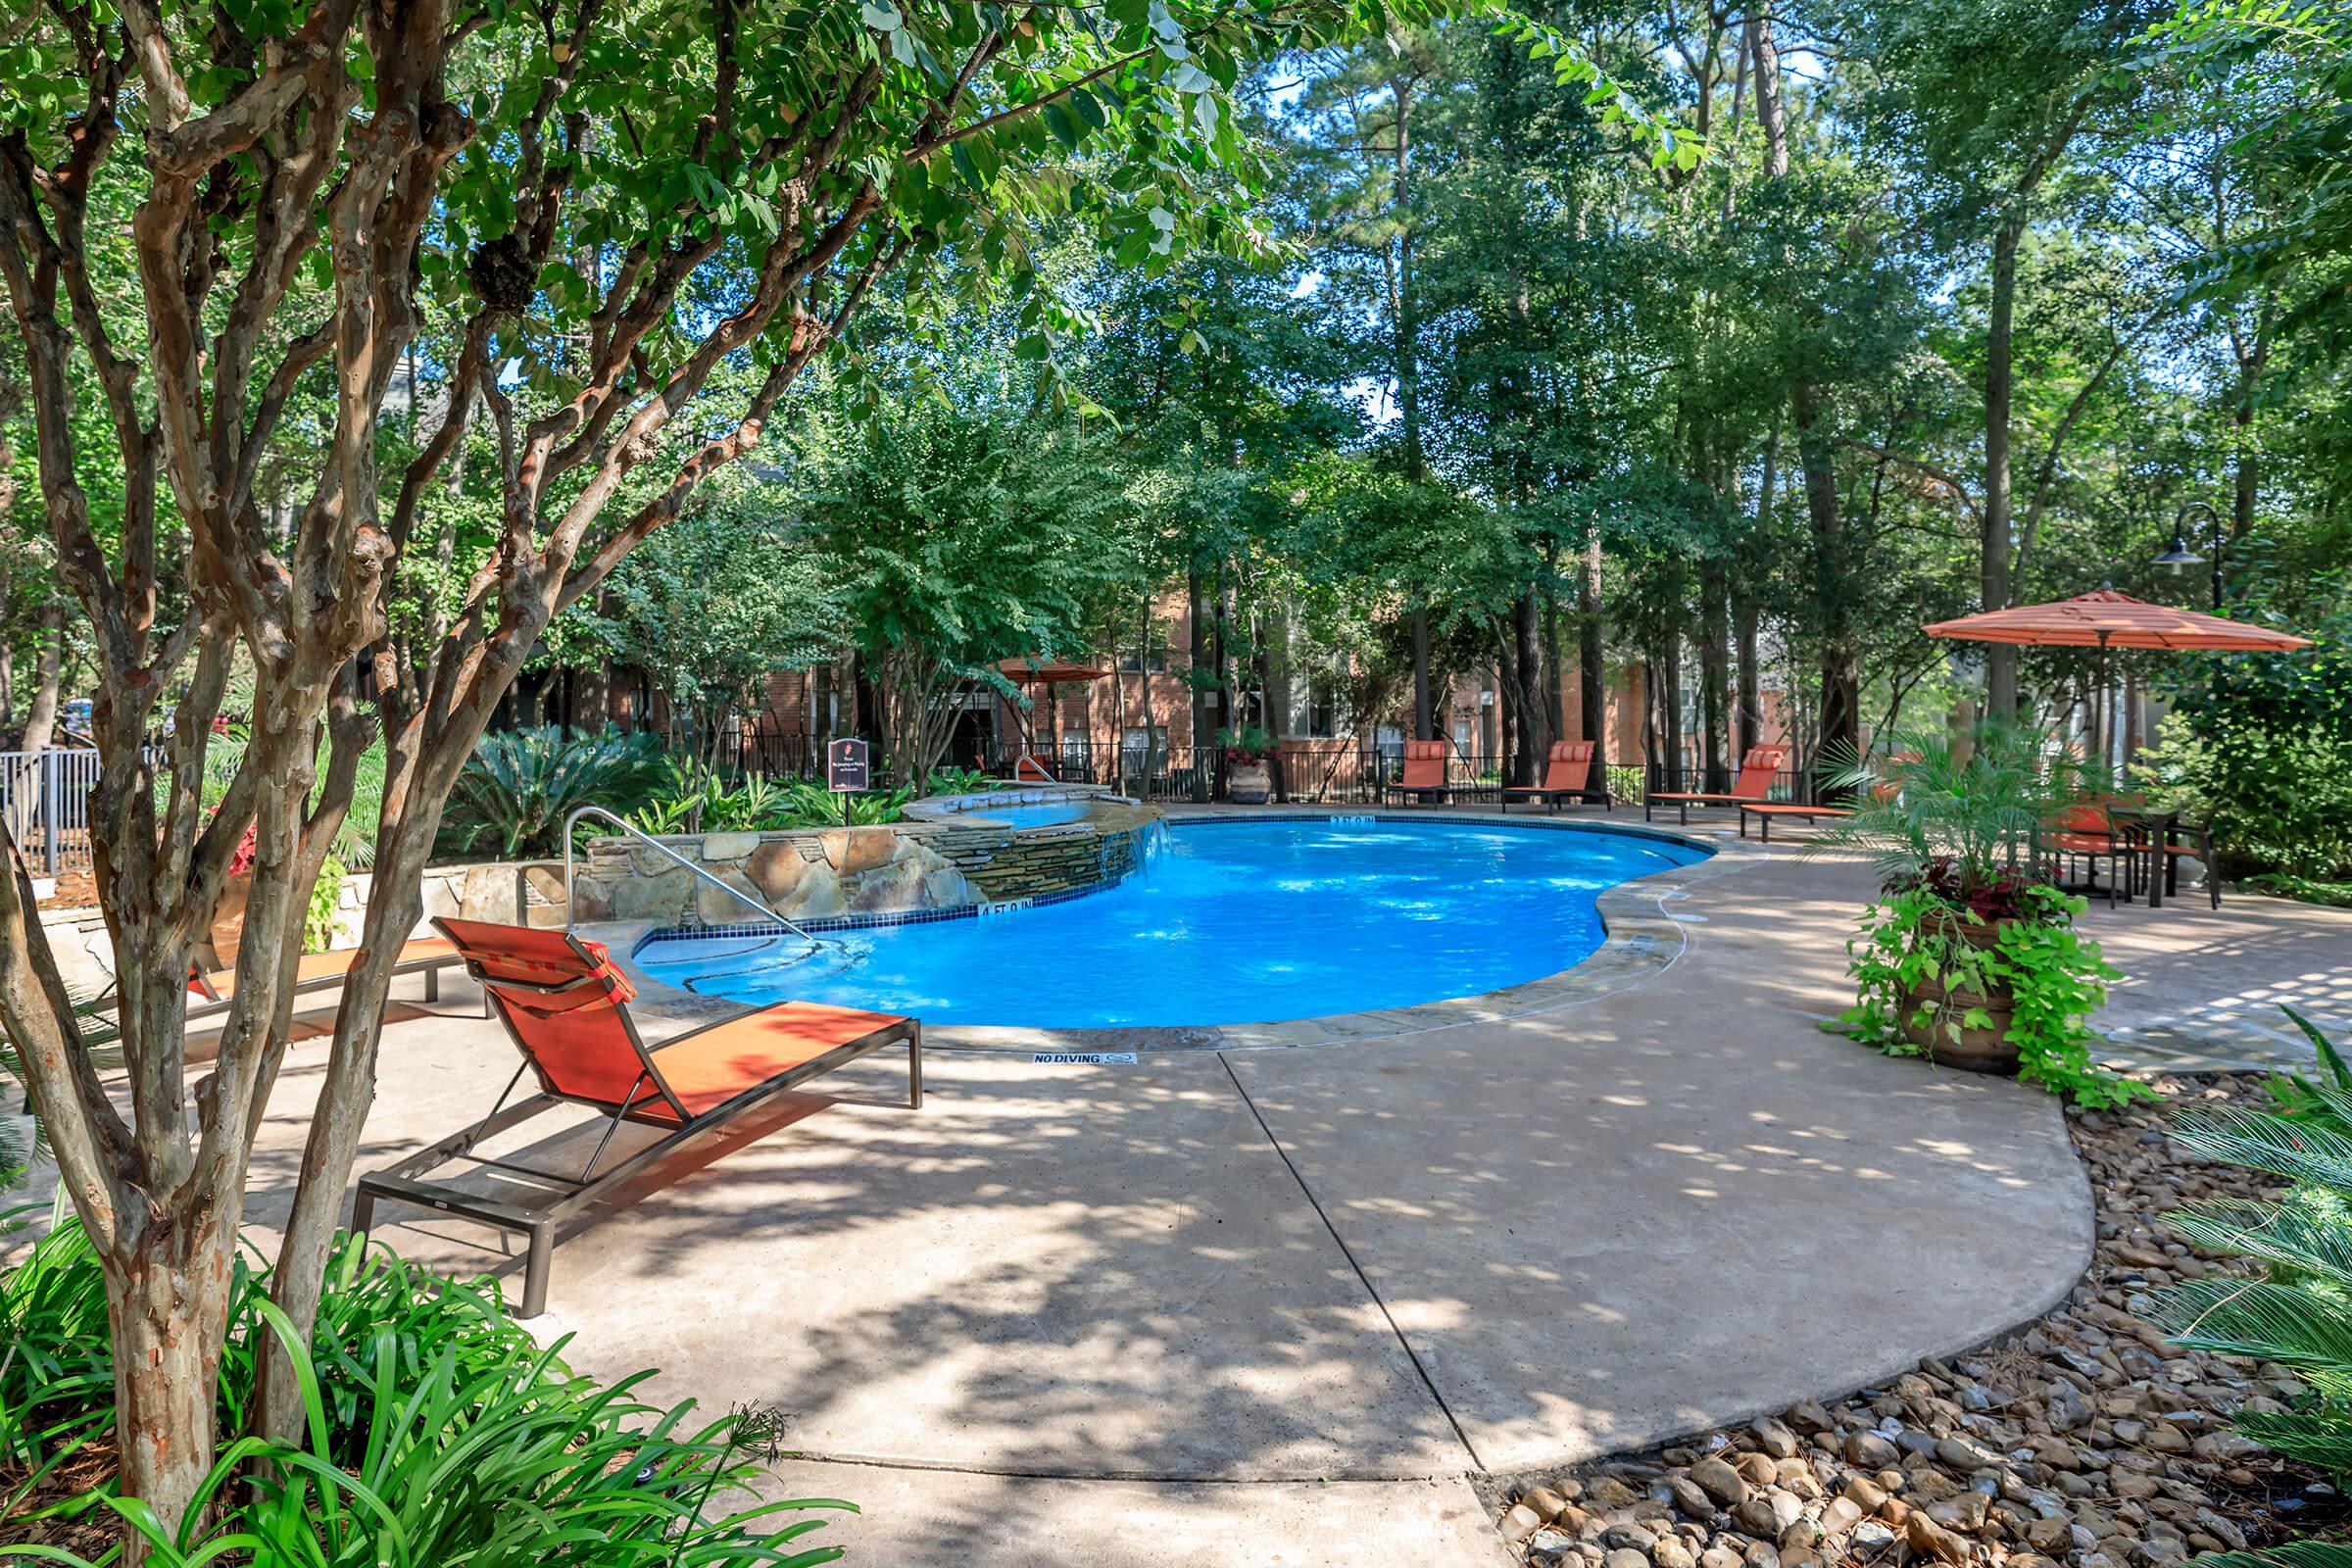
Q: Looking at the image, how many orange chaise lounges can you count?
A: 6